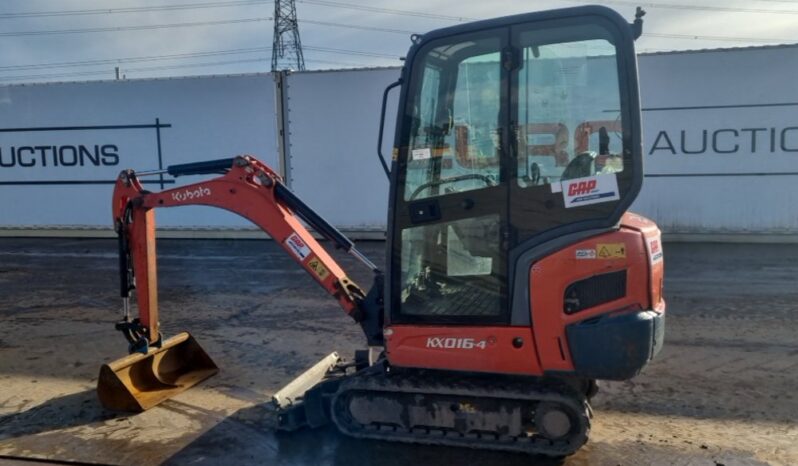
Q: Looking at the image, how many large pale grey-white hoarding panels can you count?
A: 2